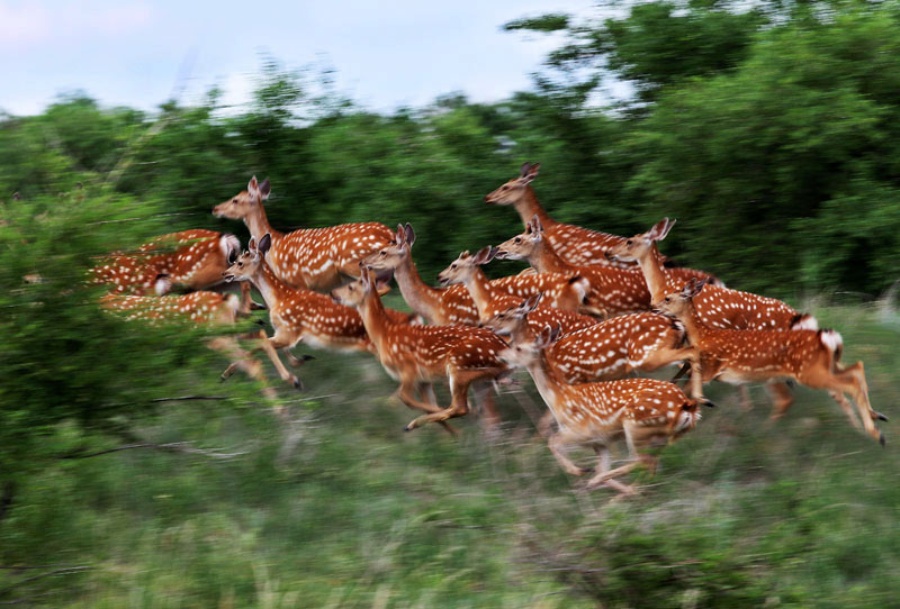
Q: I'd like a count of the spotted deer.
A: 14